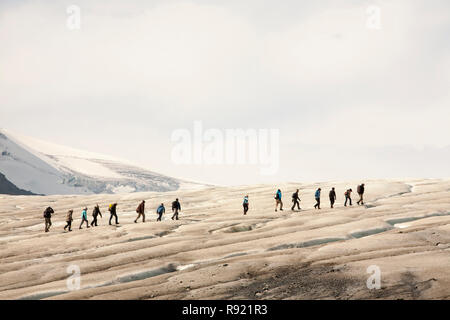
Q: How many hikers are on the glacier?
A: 15